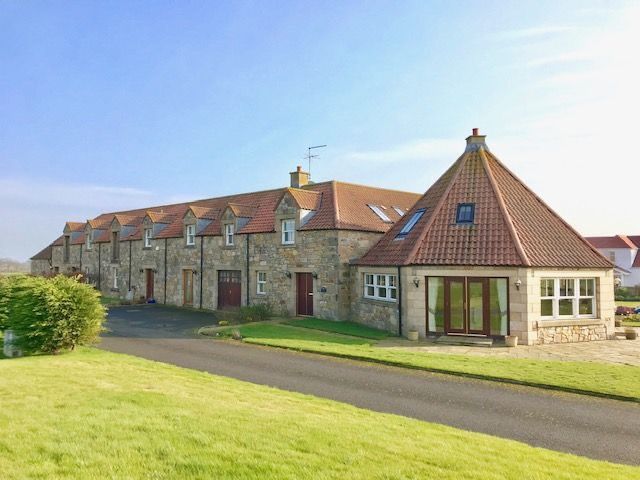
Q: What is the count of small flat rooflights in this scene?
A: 4